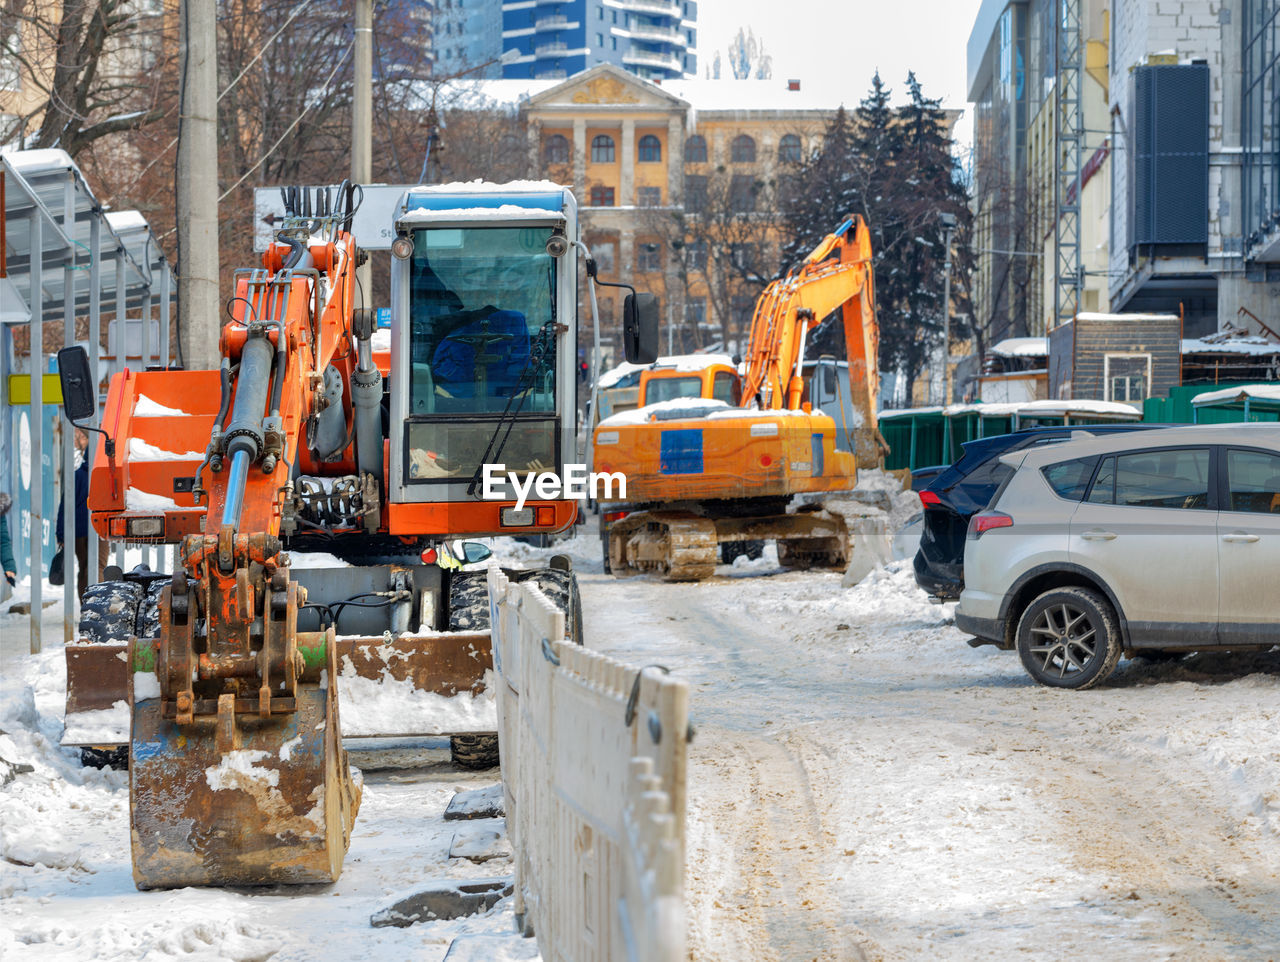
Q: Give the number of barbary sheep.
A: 0